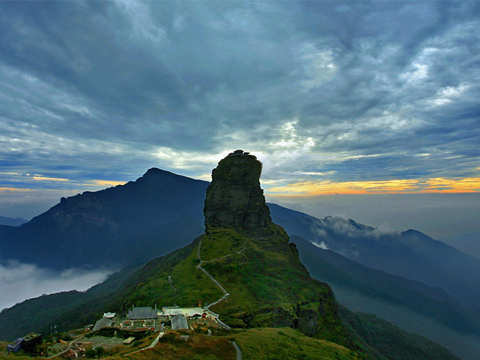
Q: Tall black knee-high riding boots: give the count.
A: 0